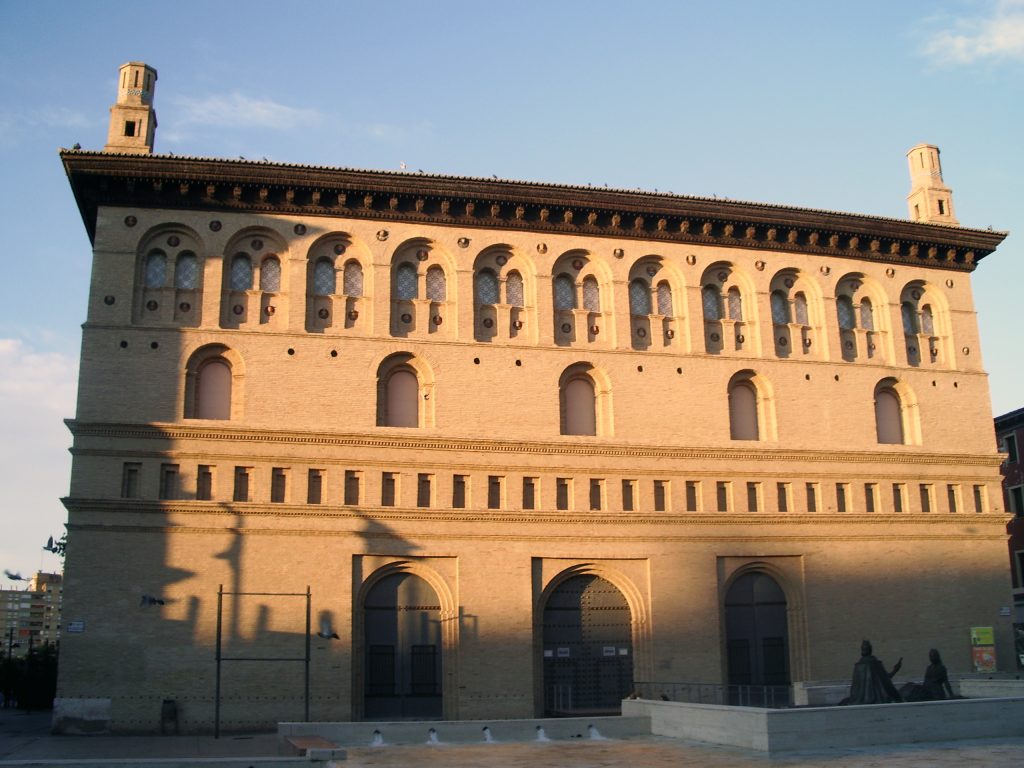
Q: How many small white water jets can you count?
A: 5